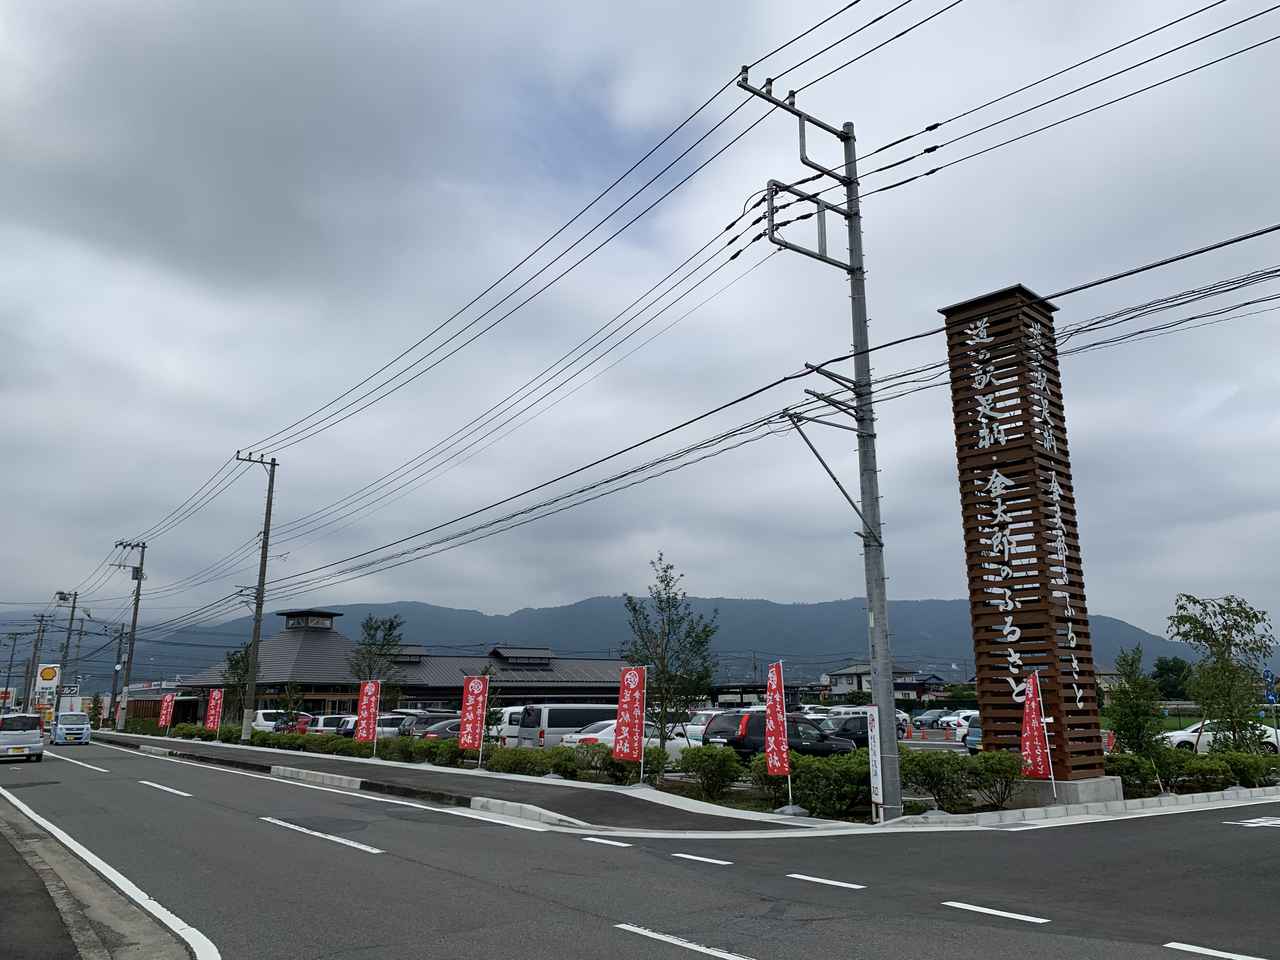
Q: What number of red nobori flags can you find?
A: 7